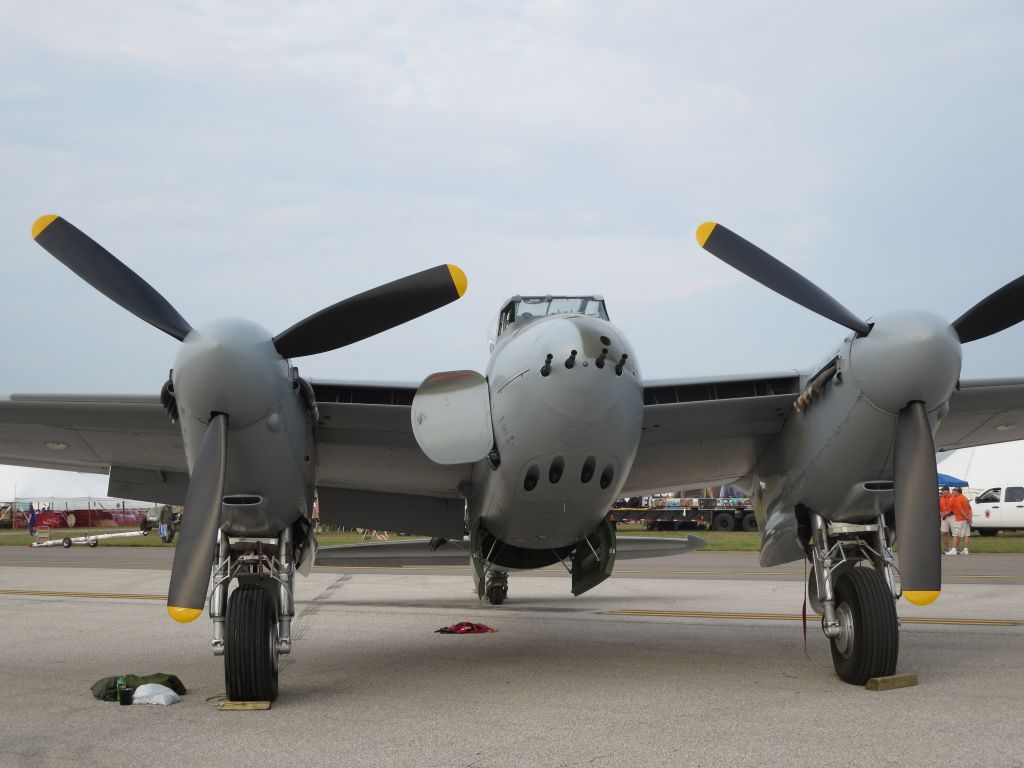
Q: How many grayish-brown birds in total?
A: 0